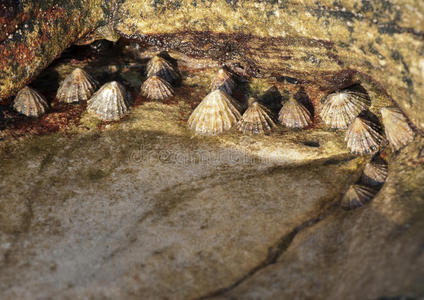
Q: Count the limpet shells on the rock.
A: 14